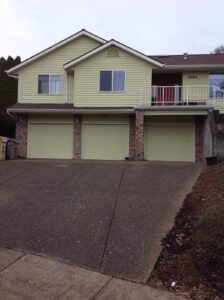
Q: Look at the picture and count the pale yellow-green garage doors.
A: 3